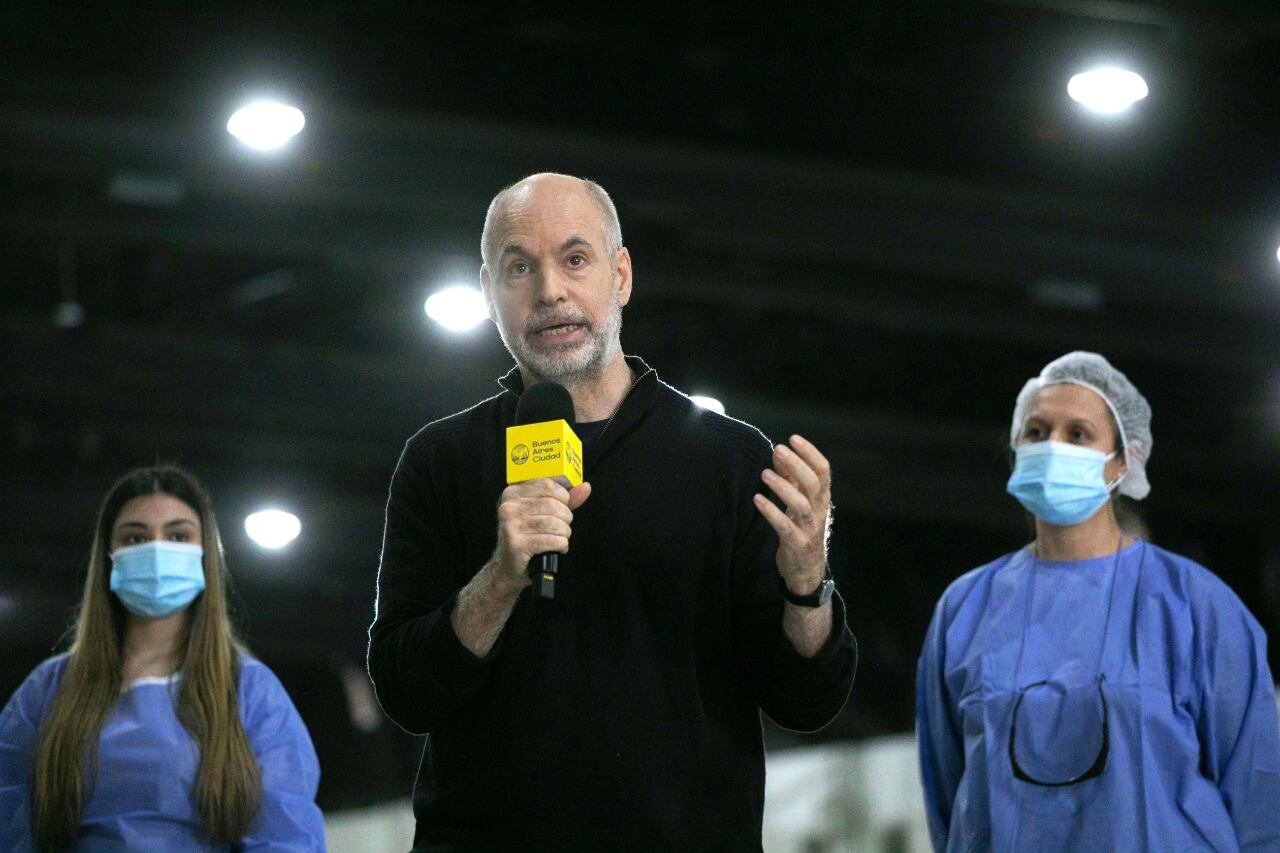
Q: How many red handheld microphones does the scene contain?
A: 0